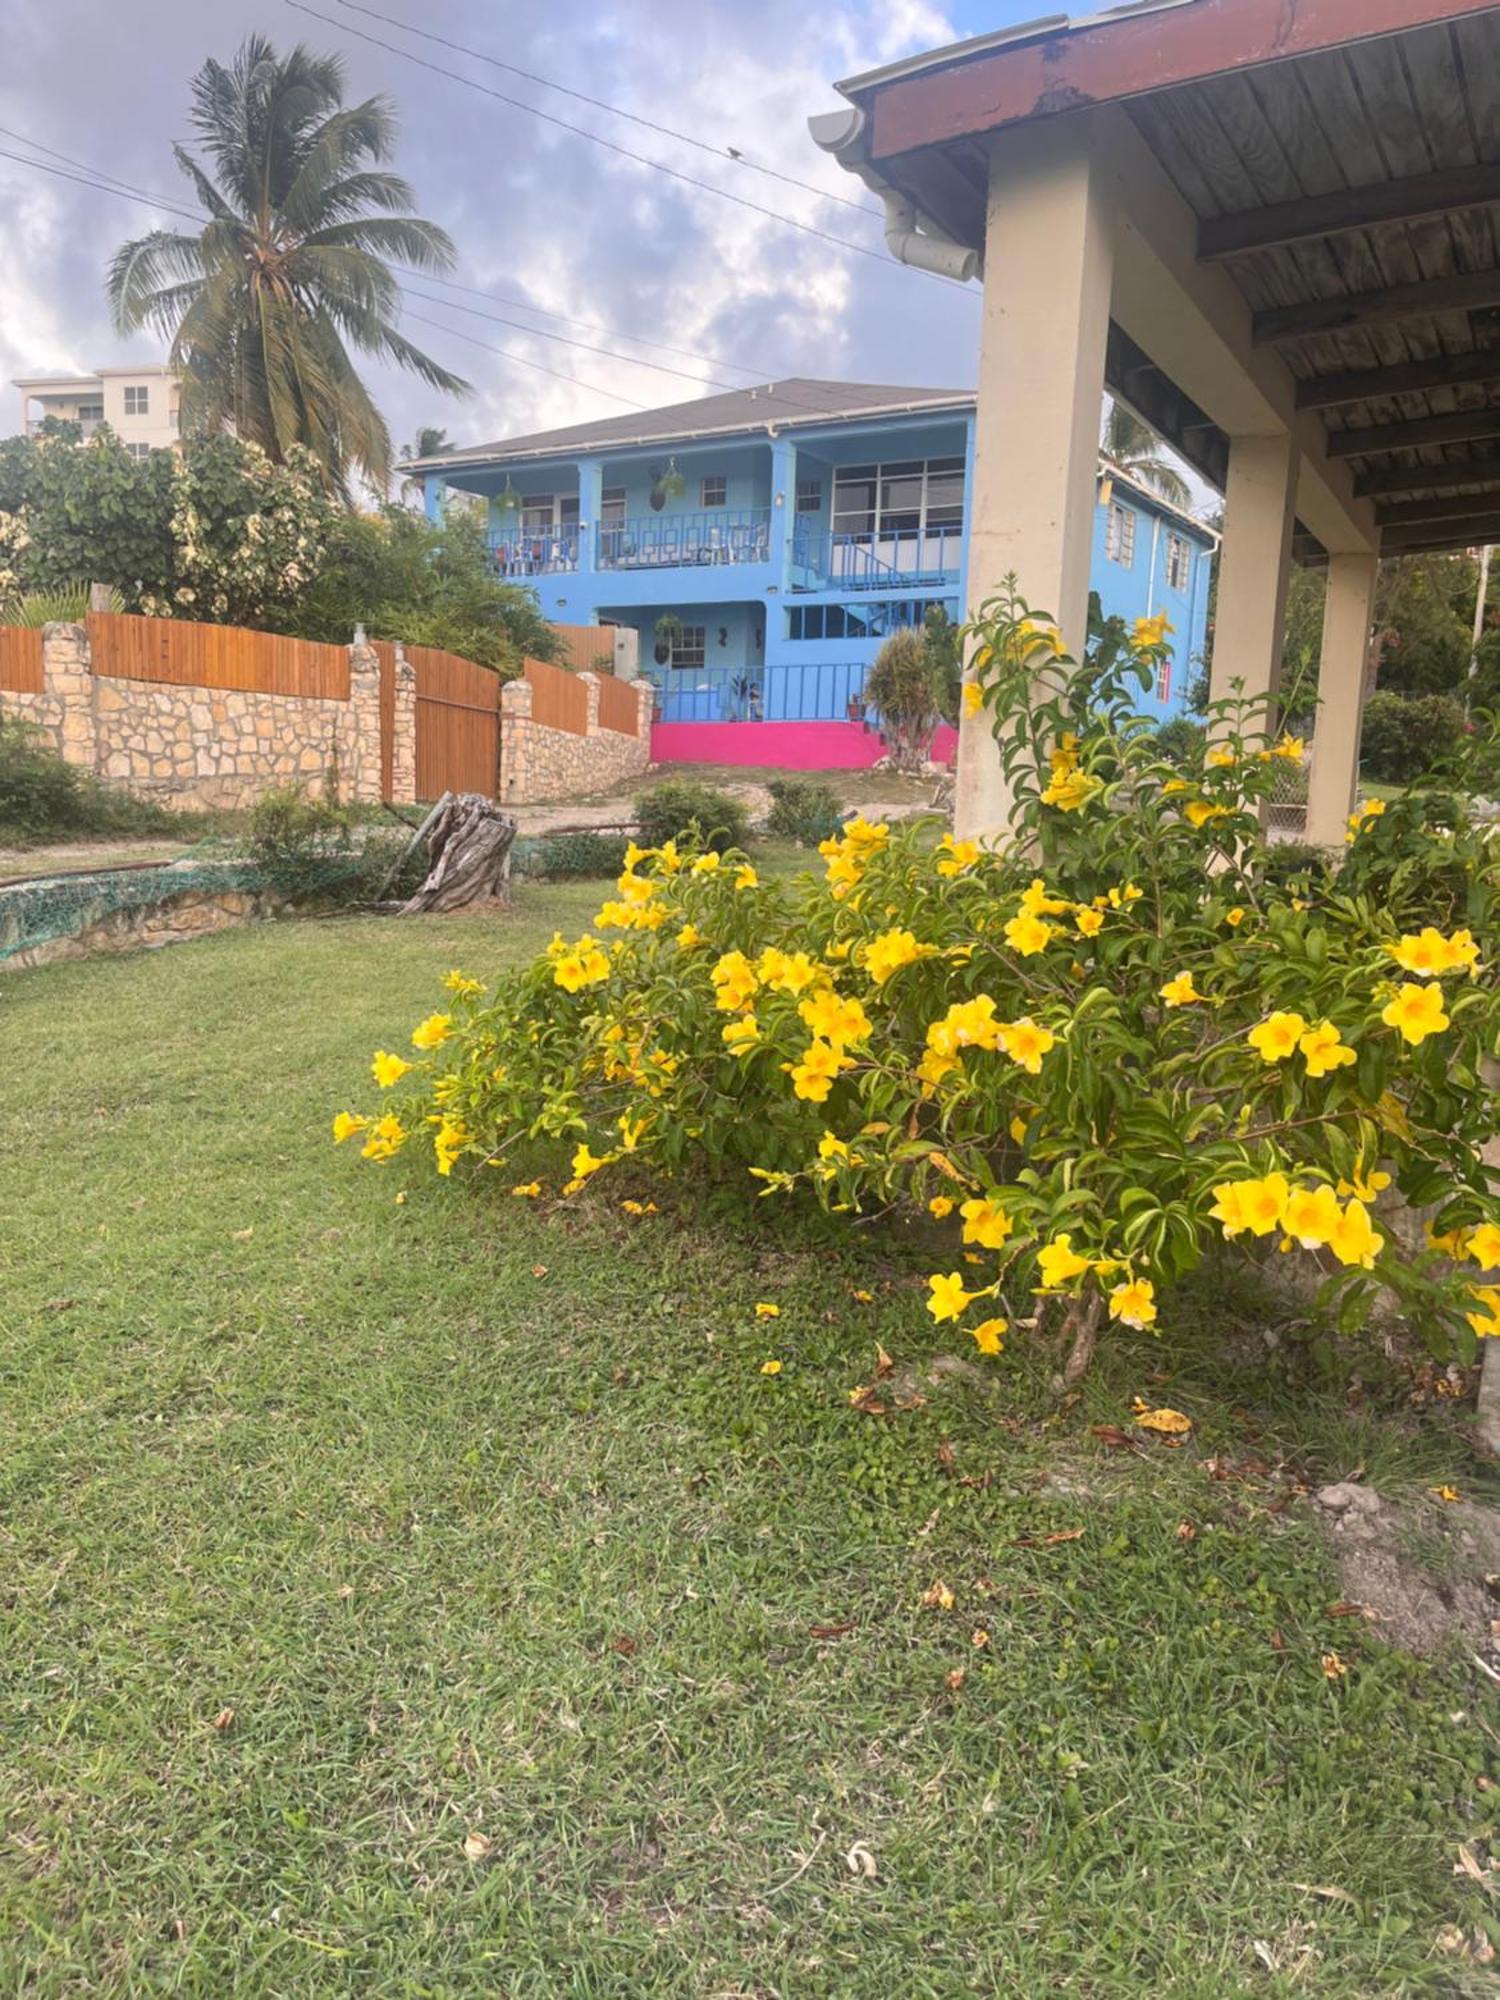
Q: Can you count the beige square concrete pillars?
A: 3